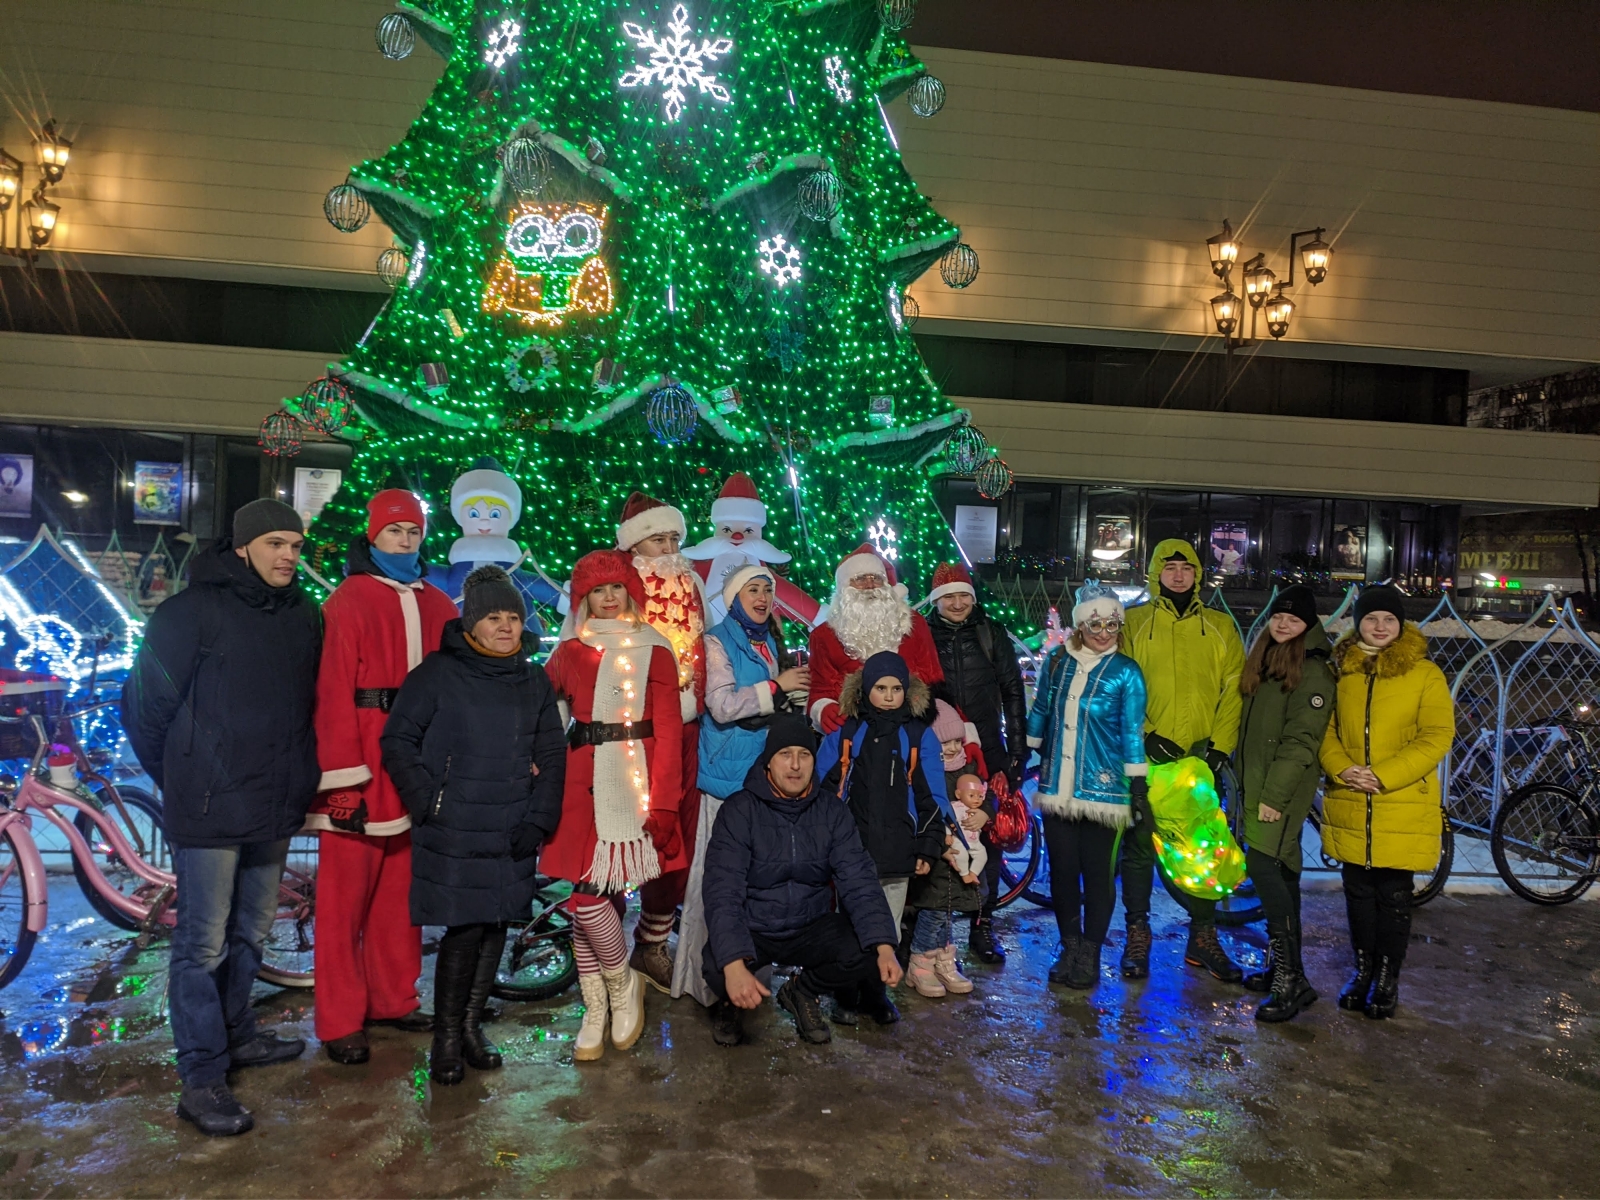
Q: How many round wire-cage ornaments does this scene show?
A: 14